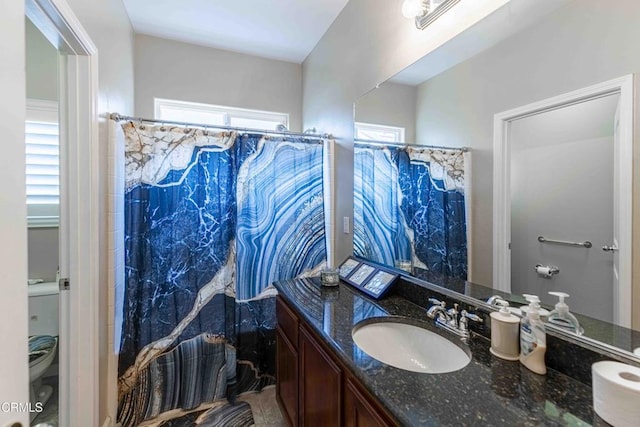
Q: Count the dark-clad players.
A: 0